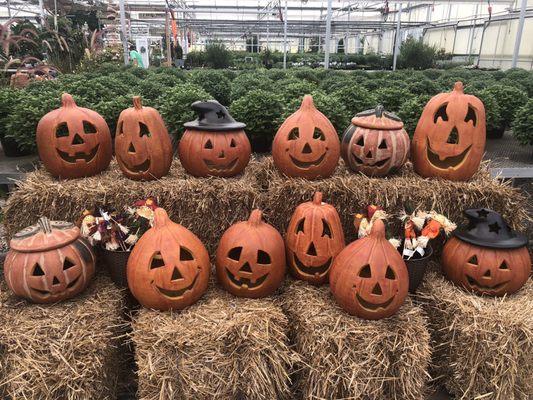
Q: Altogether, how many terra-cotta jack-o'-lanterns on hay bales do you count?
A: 12